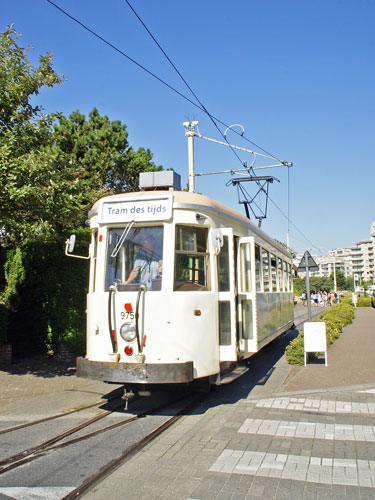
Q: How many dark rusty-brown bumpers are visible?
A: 1